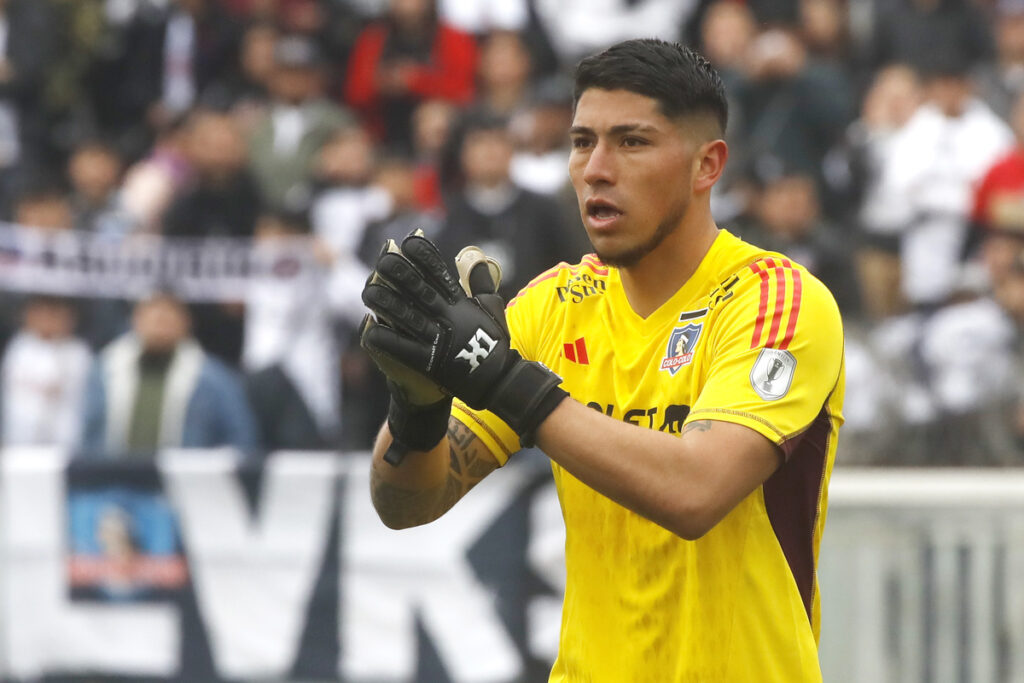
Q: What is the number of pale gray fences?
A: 1